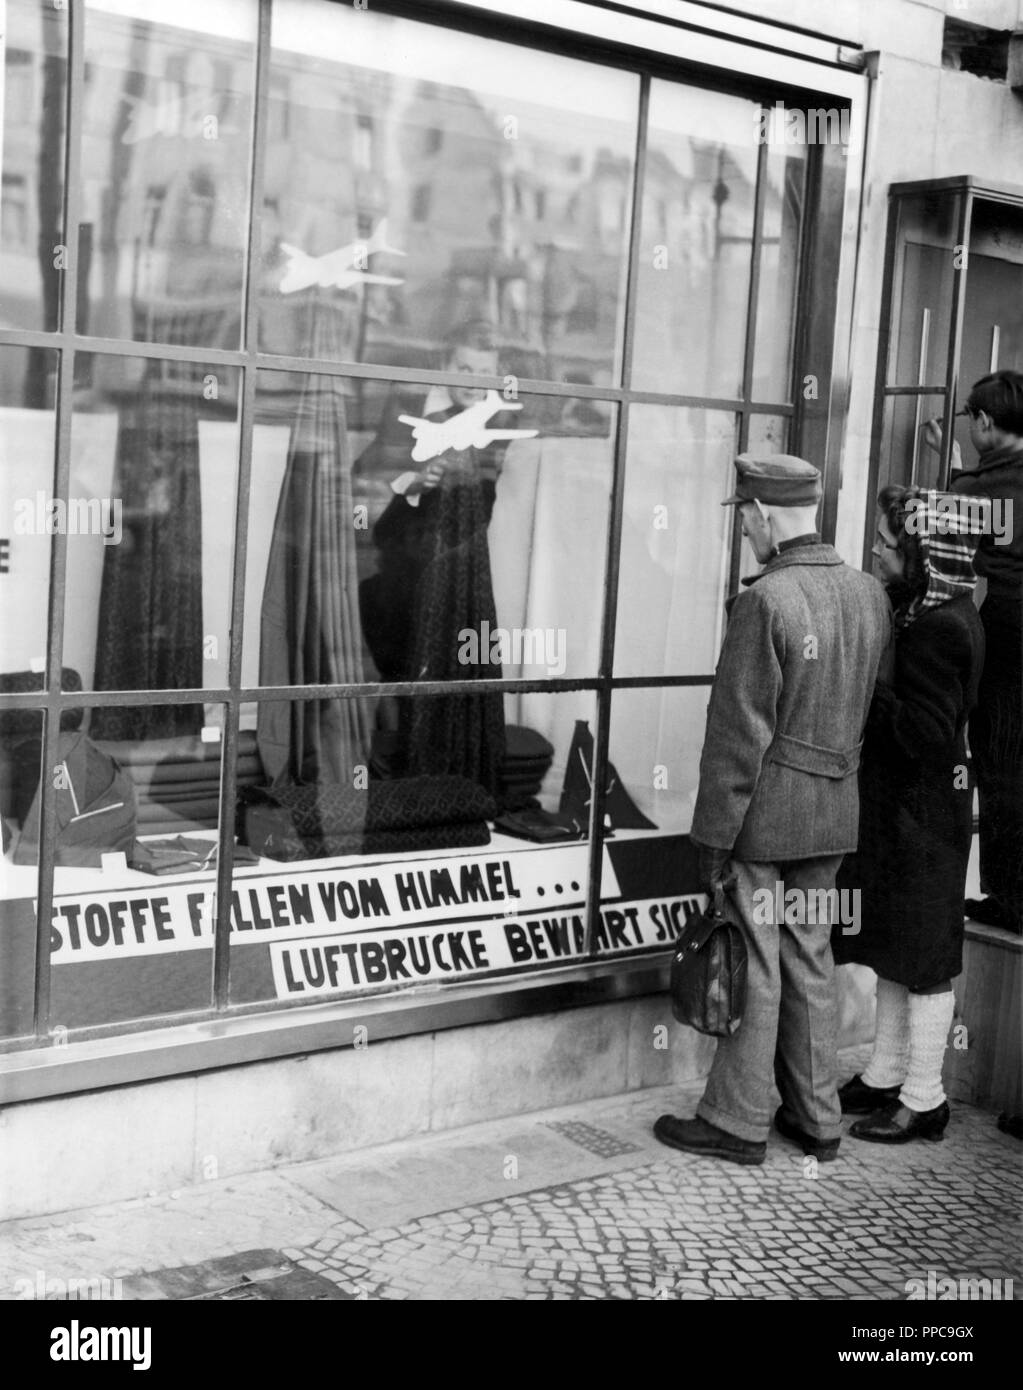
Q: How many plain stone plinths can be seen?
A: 1